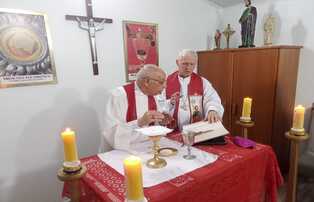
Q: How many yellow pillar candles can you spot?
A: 4